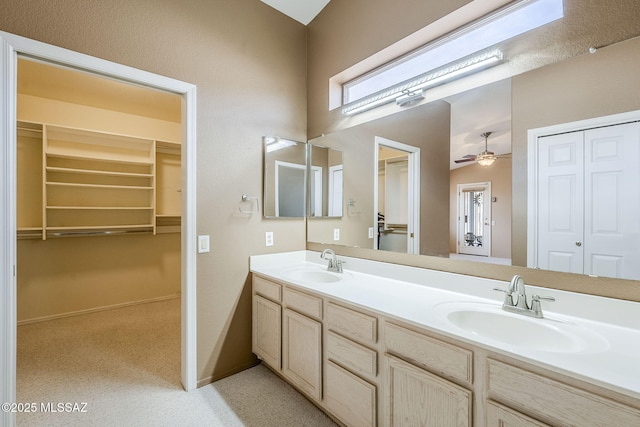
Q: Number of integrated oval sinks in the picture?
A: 2